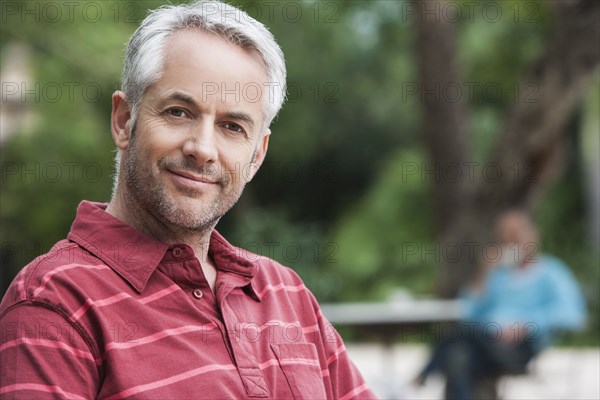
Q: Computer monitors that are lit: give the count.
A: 0